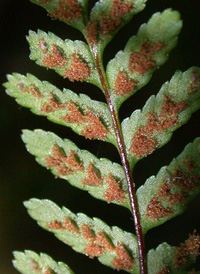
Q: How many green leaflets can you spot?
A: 11